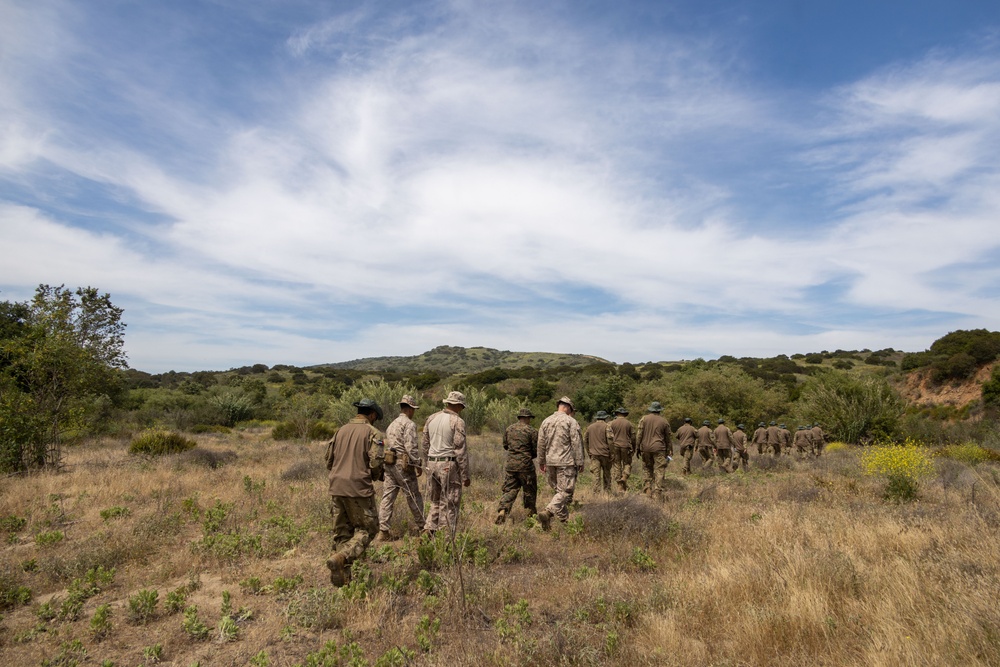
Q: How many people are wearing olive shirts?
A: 14